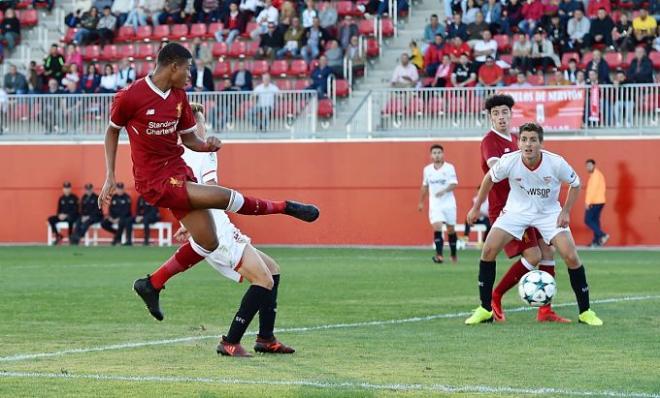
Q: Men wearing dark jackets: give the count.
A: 4